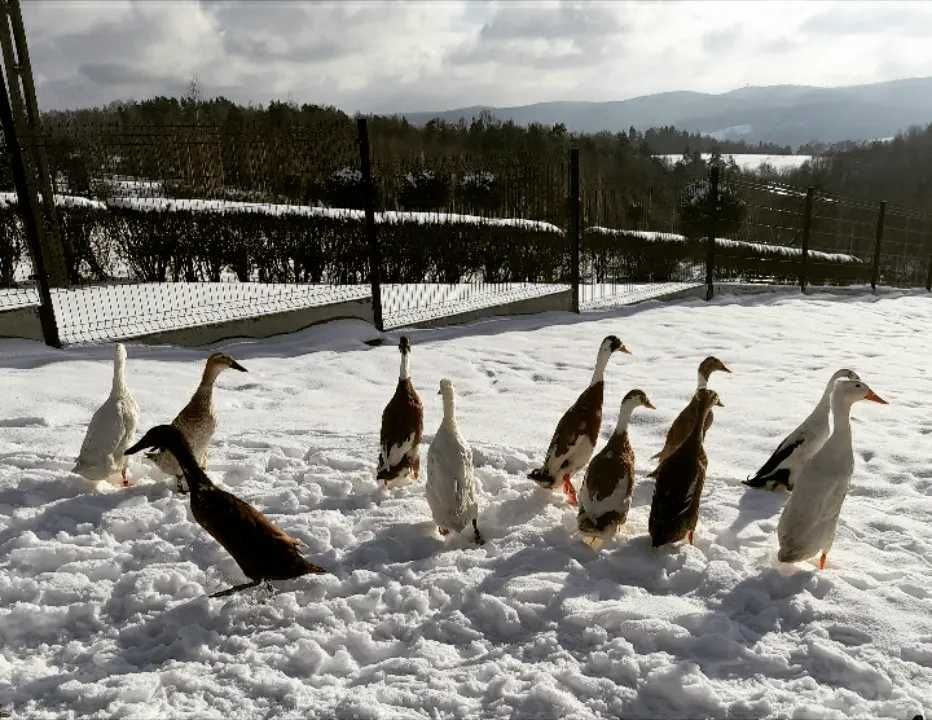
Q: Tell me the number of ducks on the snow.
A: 11